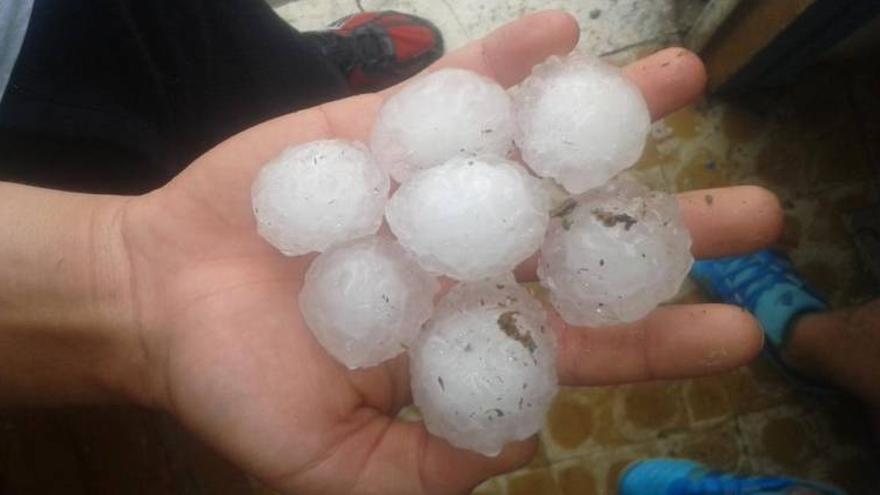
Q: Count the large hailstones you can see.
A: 7